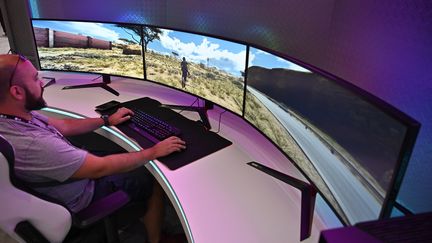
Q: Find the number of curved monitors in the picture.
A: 3